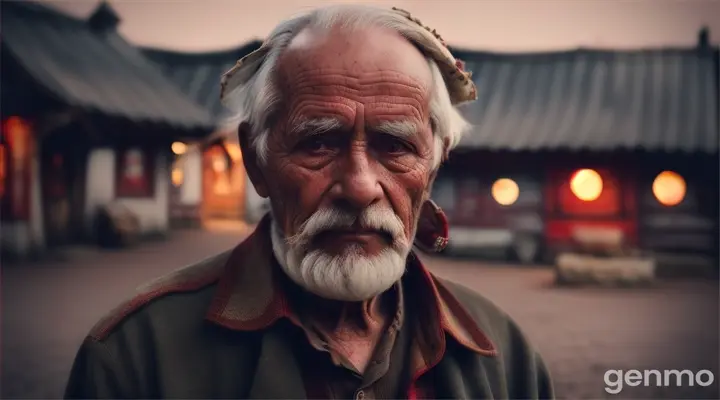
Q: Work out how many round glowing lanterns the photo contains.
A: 3